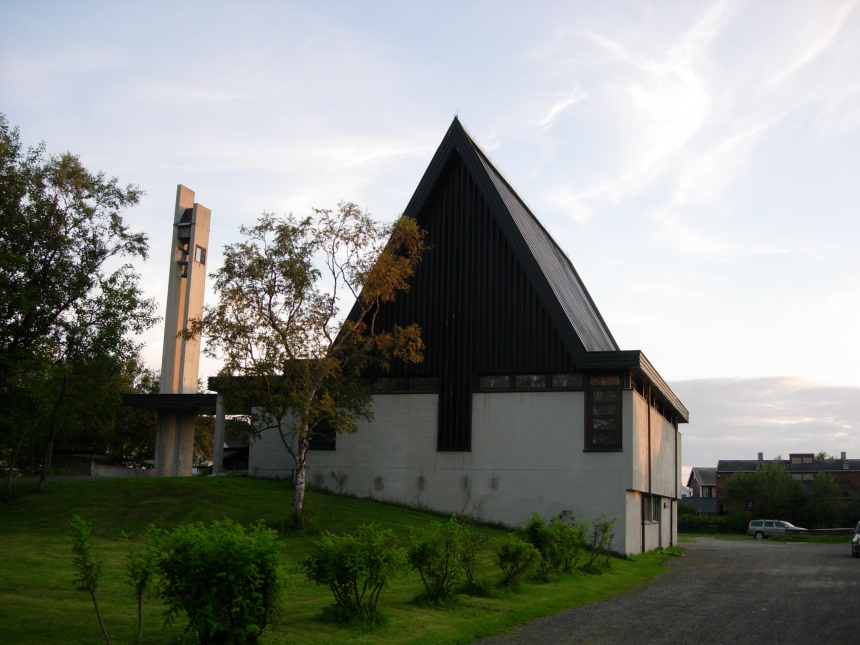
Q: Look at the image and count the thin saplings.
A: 2